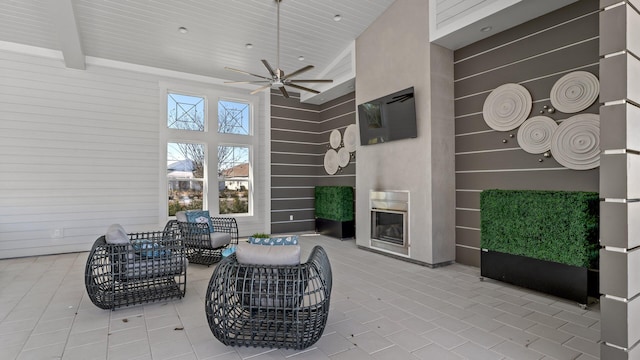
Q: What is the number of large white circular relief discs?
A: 8